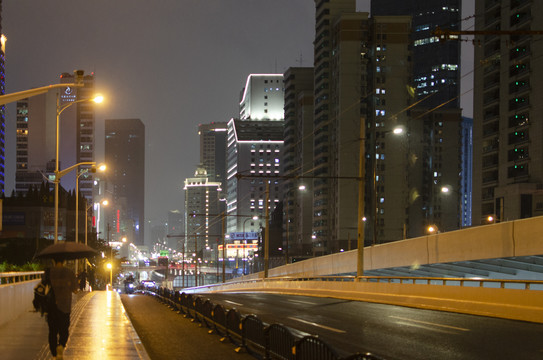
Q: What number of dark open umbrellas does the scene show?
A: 1